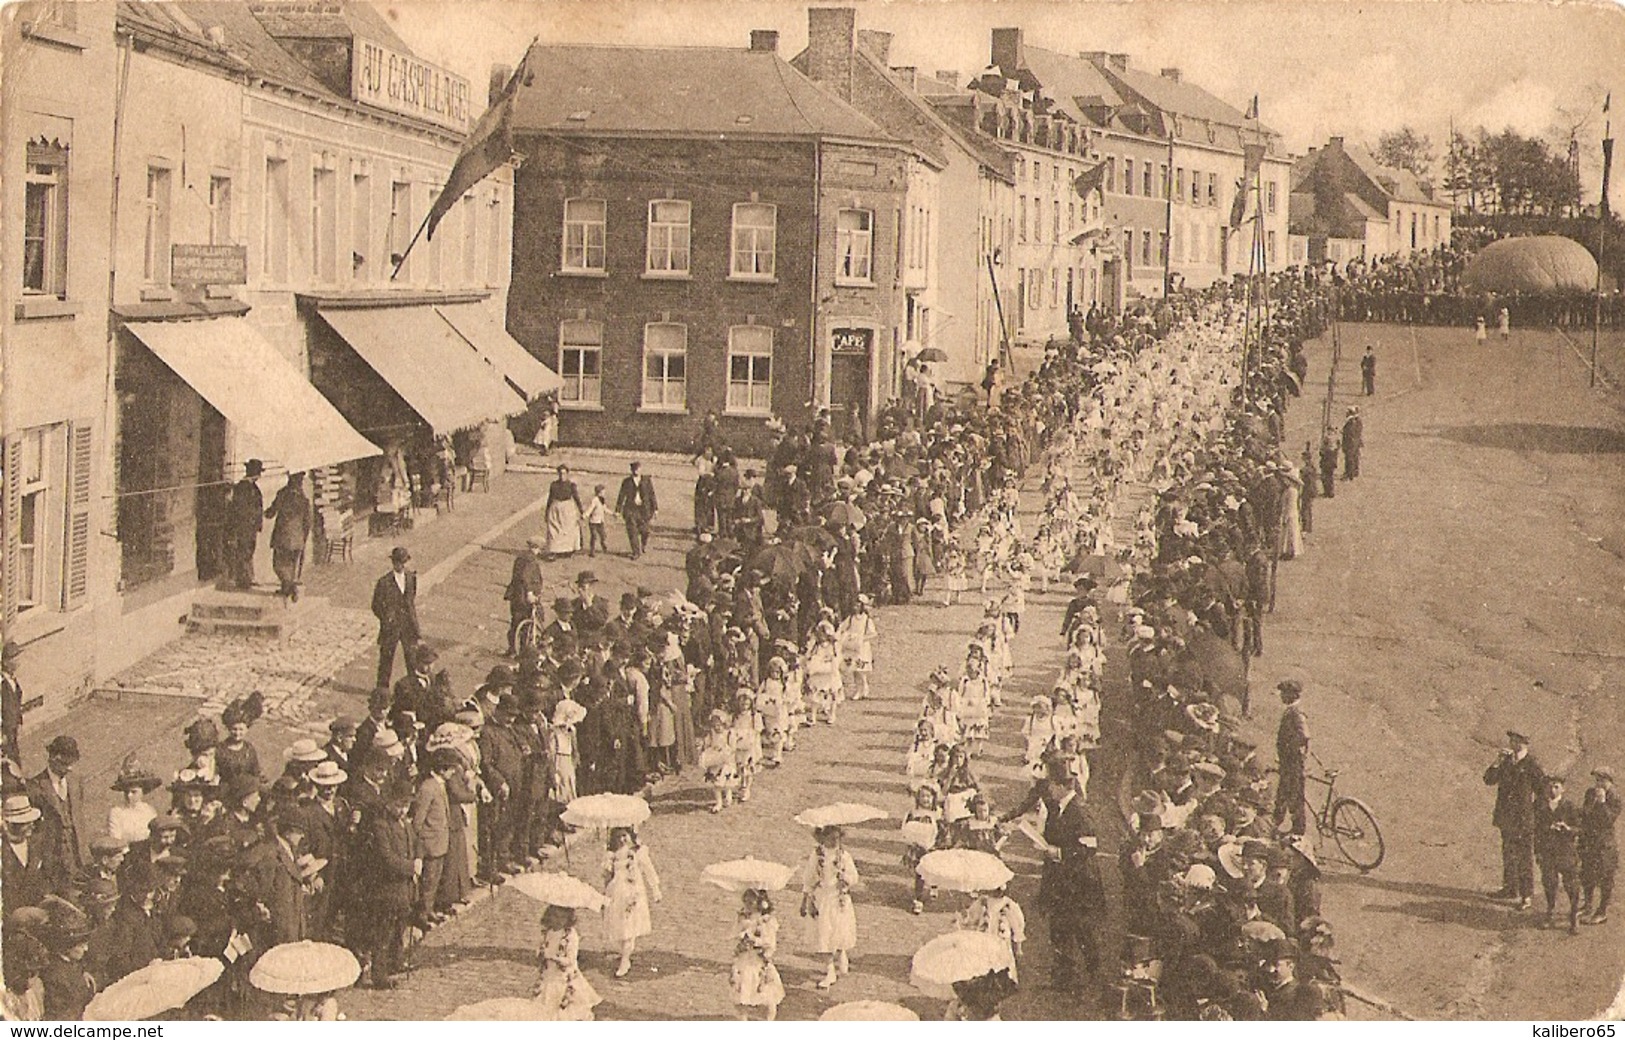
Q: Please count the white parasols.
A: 10